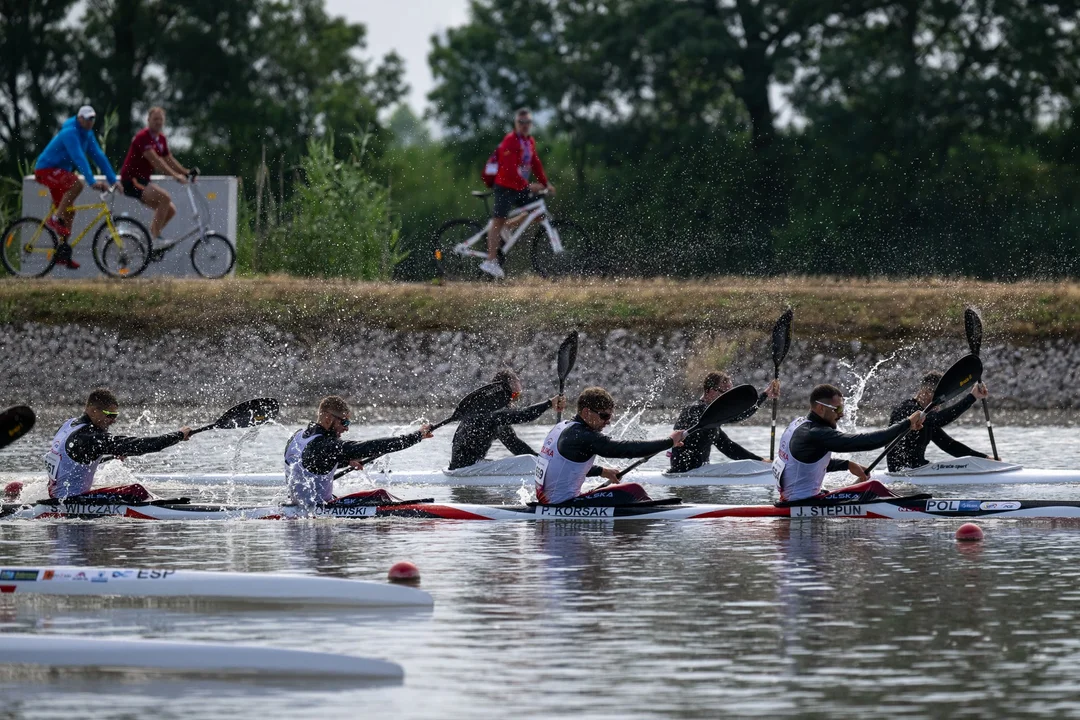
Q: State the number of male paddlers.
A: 7